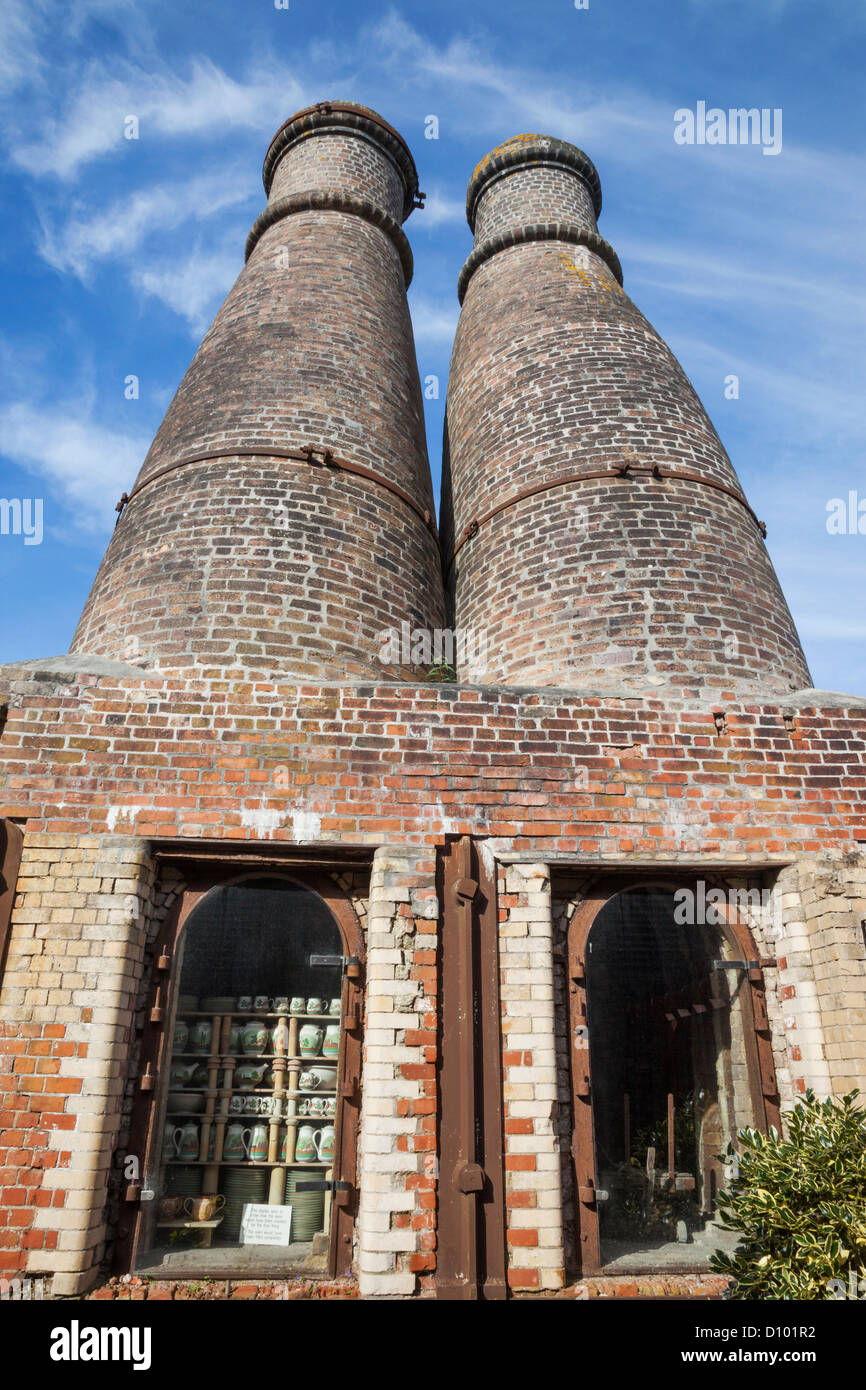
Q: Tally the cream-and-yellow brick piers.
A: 4